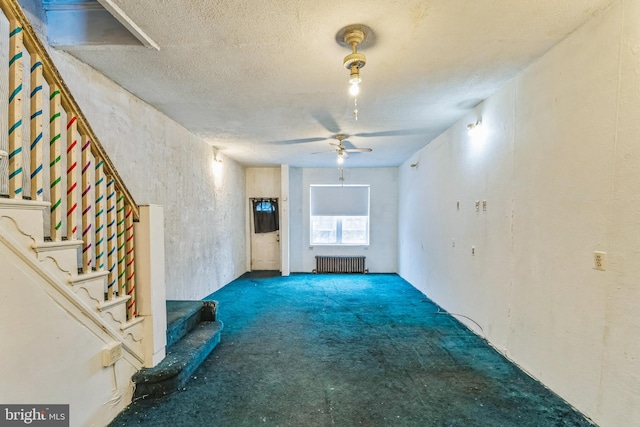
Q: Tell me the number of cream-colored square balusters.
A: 9